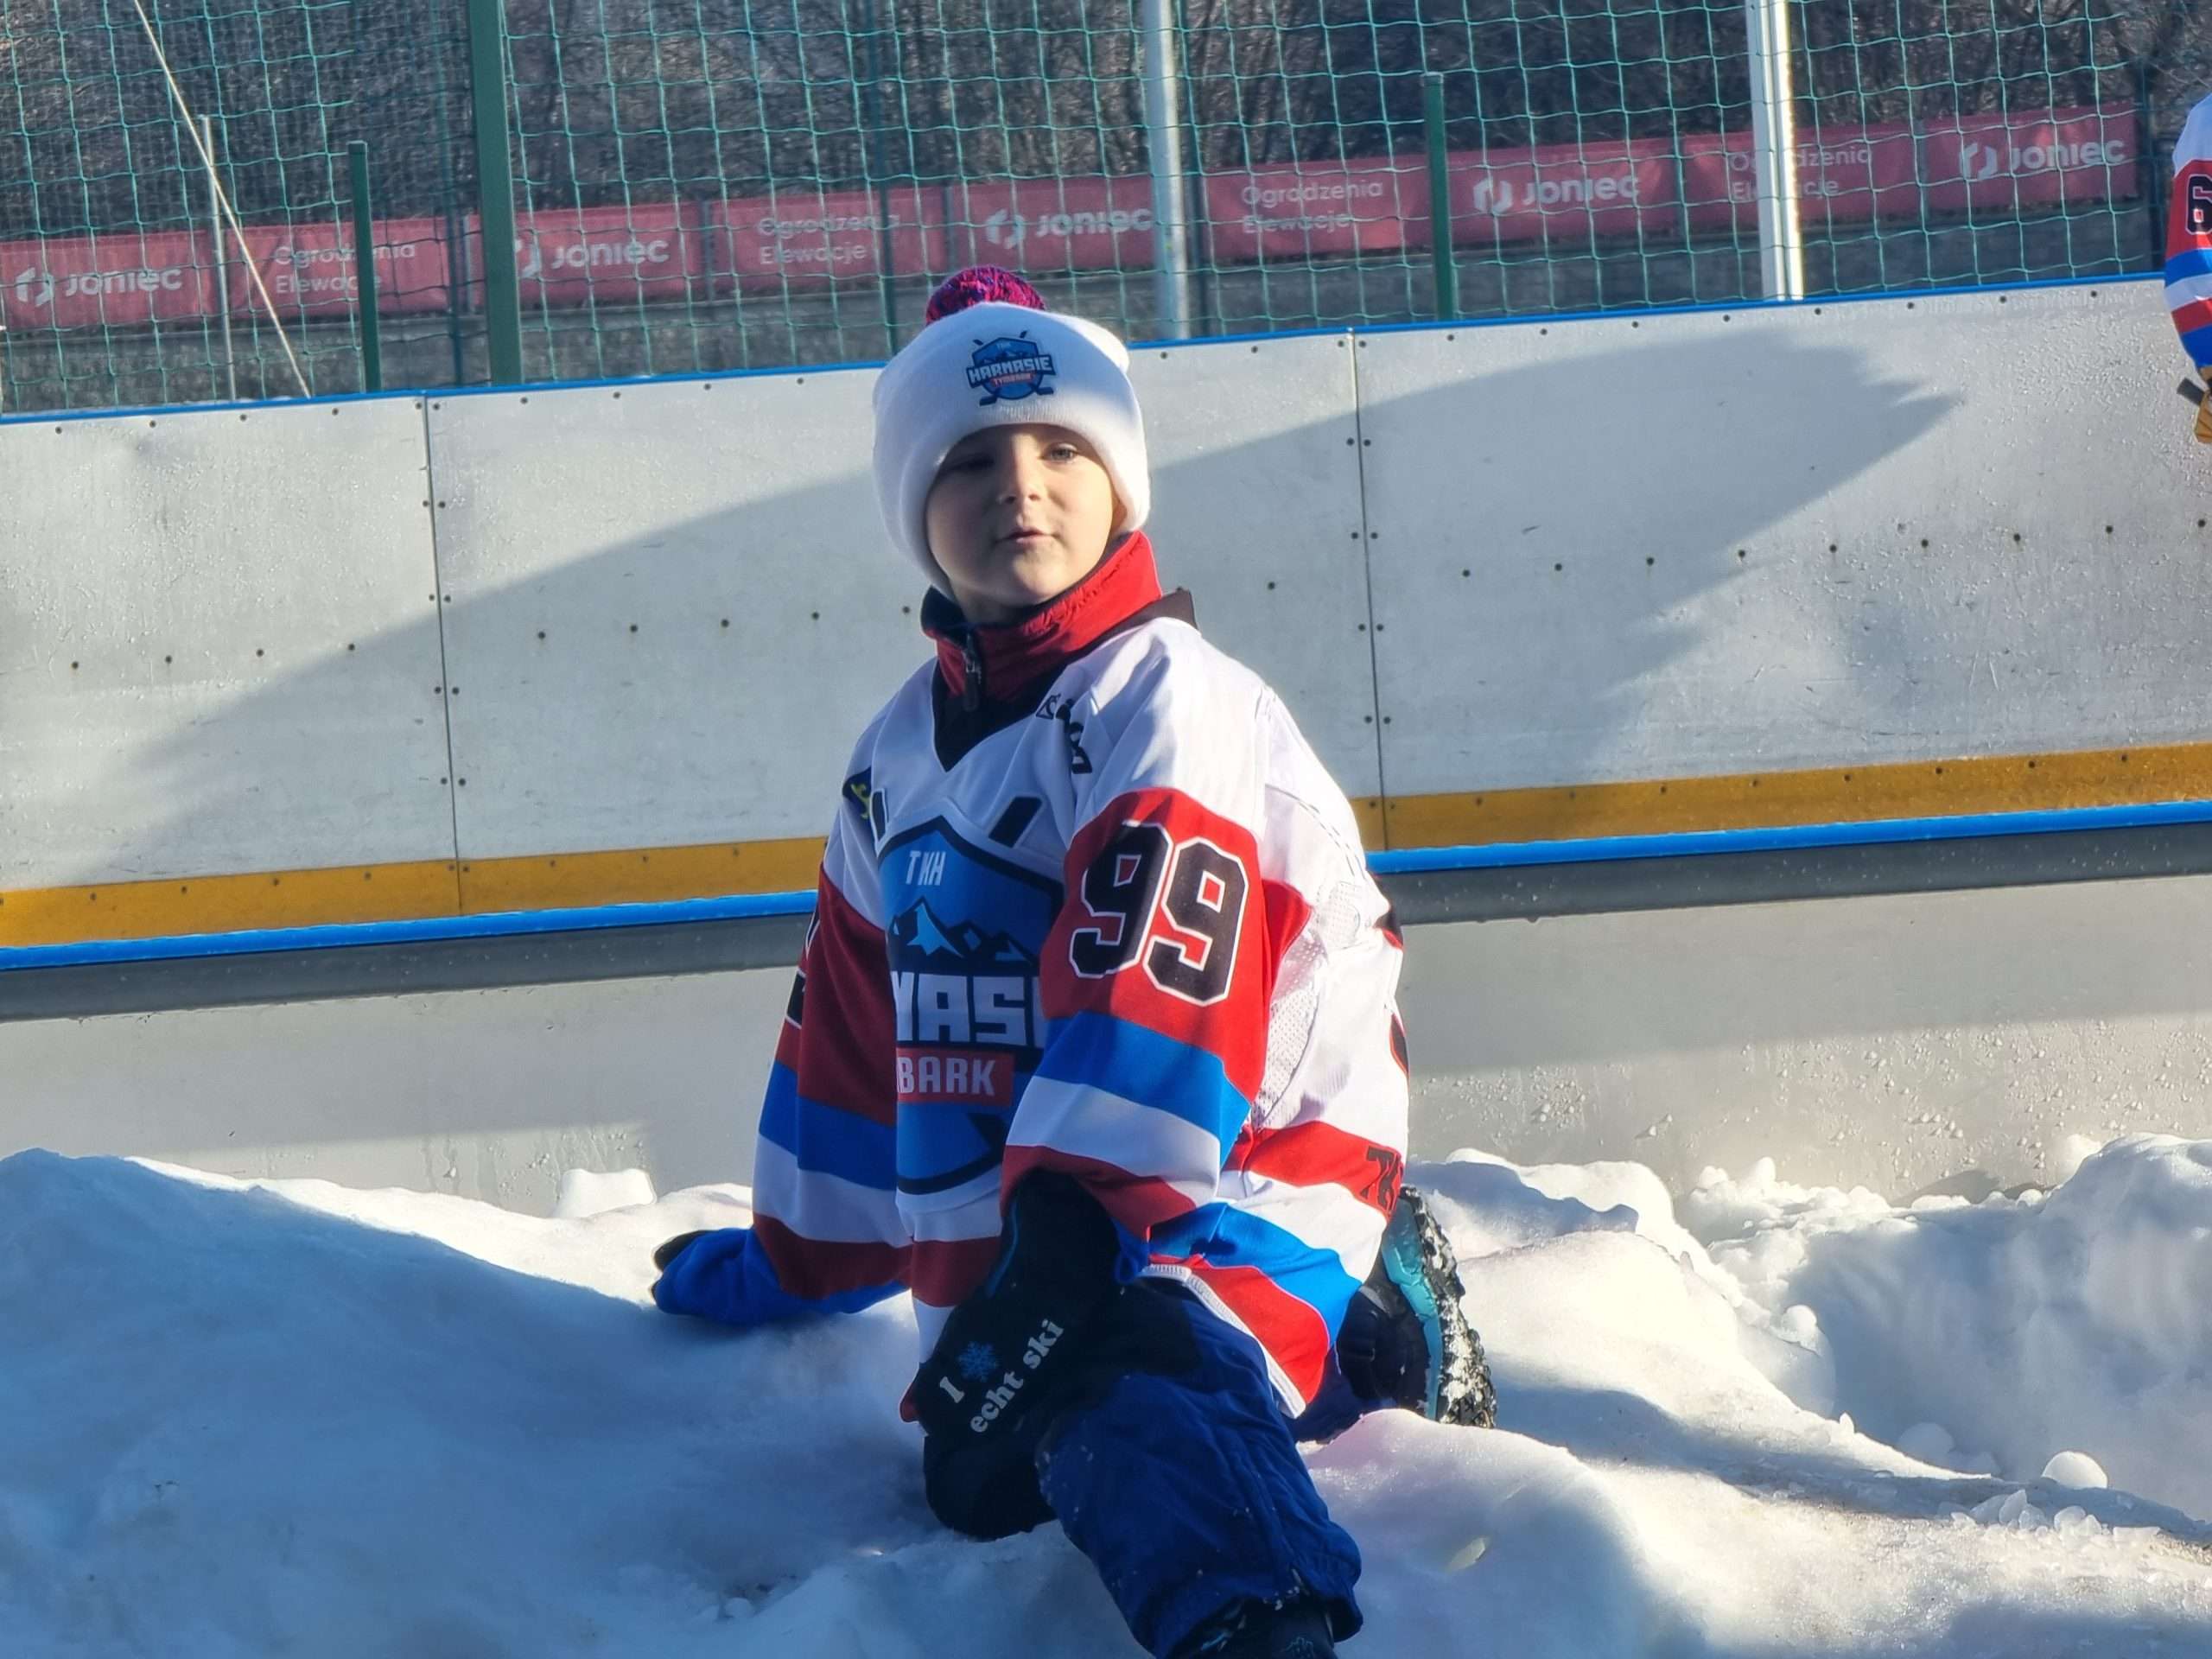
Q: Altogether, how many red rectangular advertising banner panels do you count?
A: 9